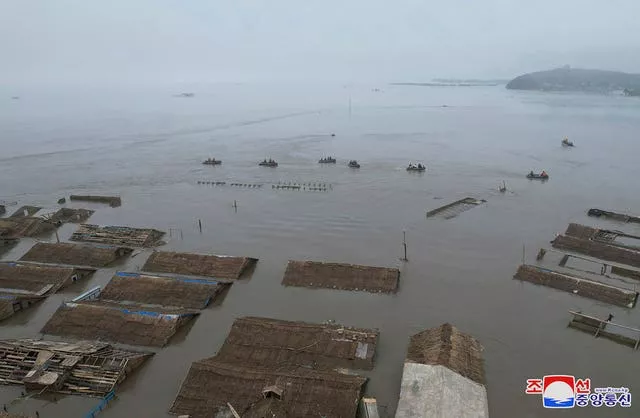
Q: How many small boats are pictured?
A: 7